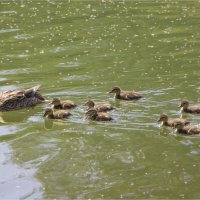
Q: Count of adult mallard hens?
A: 1